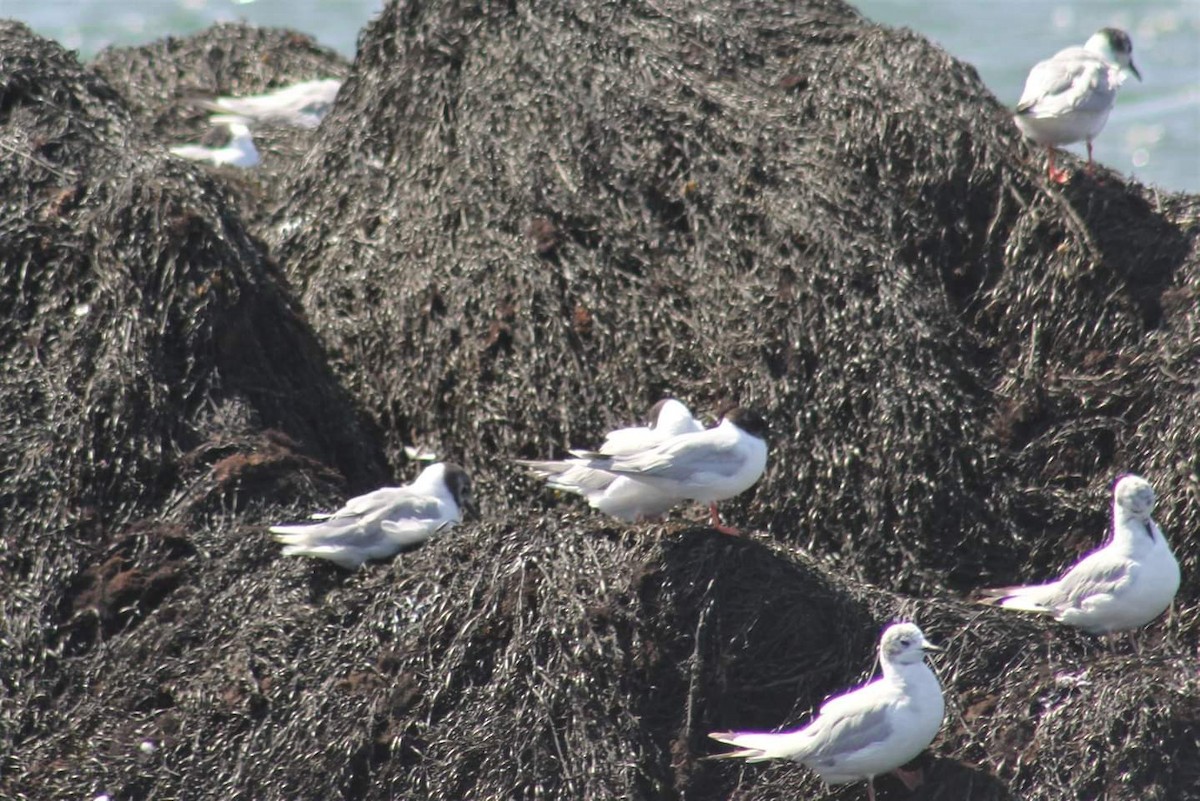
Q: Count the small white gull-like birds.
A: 8